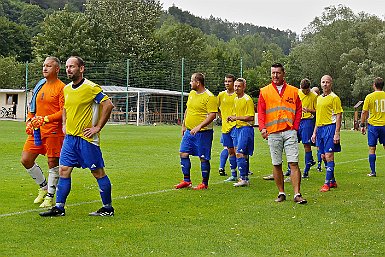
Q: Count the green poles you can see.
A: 4